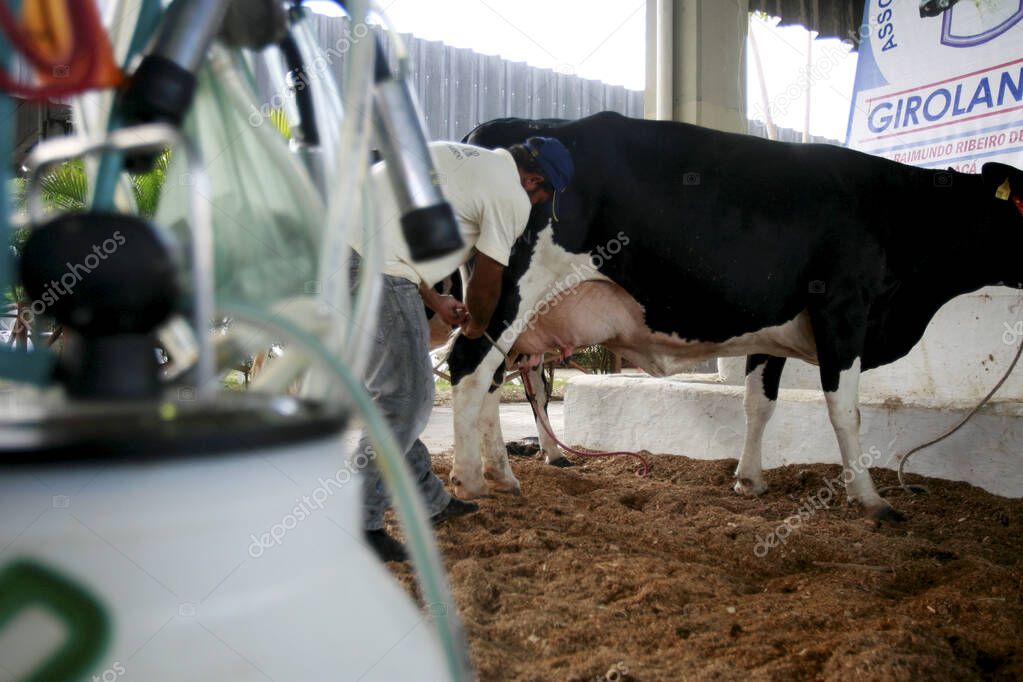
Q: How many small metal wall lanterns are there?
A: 0